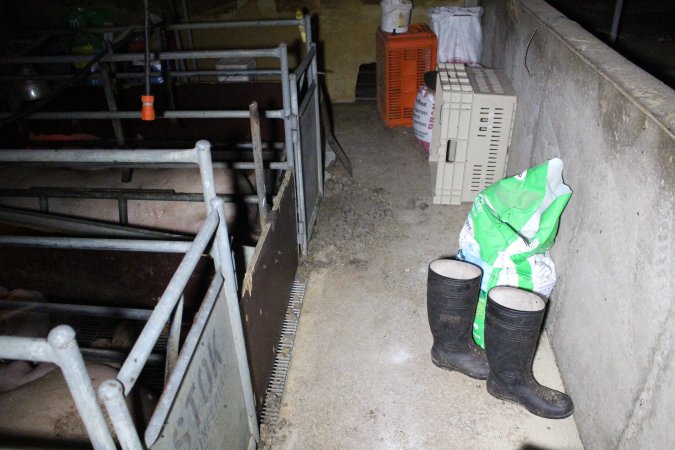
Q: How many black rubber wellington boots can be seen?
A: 2